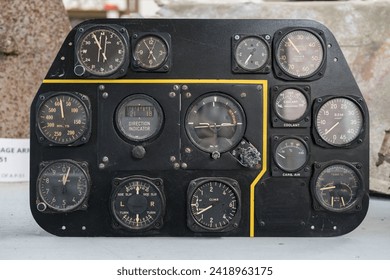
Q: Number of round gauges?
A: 14